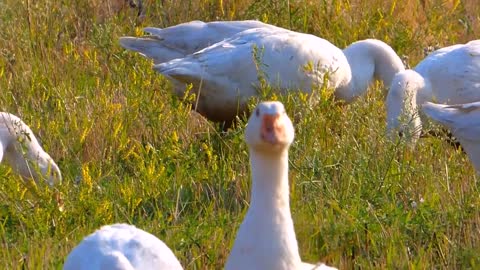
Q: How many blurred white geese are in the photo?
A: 1